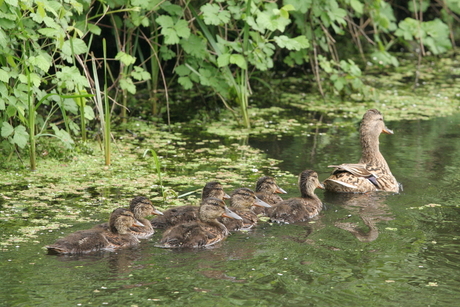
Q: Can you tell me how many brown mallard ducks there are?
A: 8